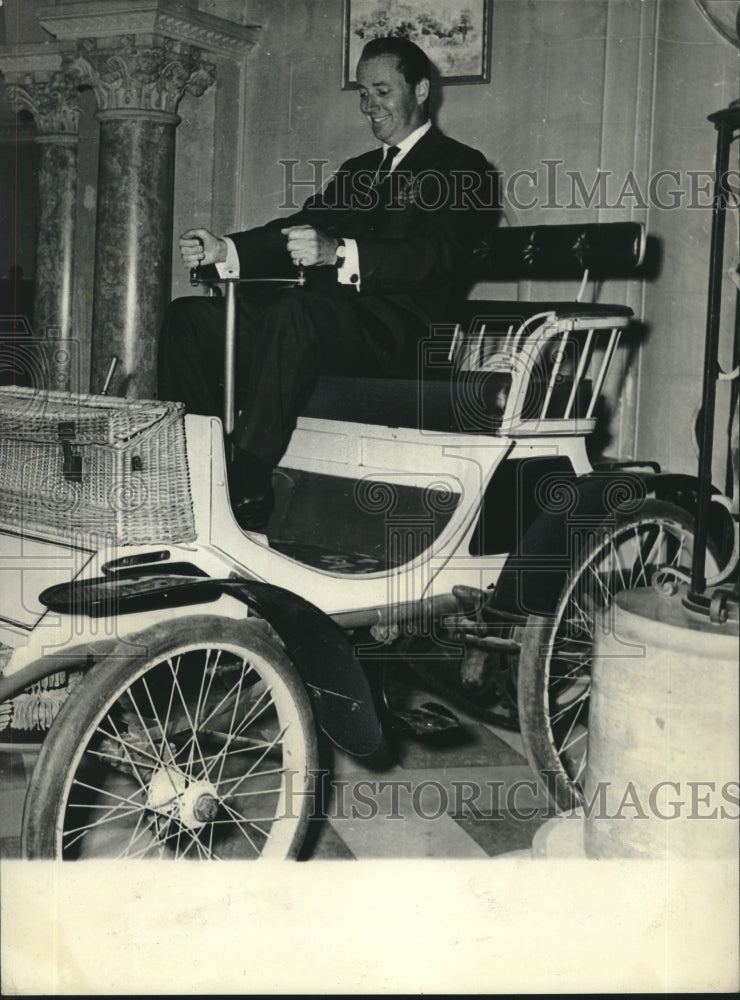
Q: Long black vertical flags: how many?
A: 0